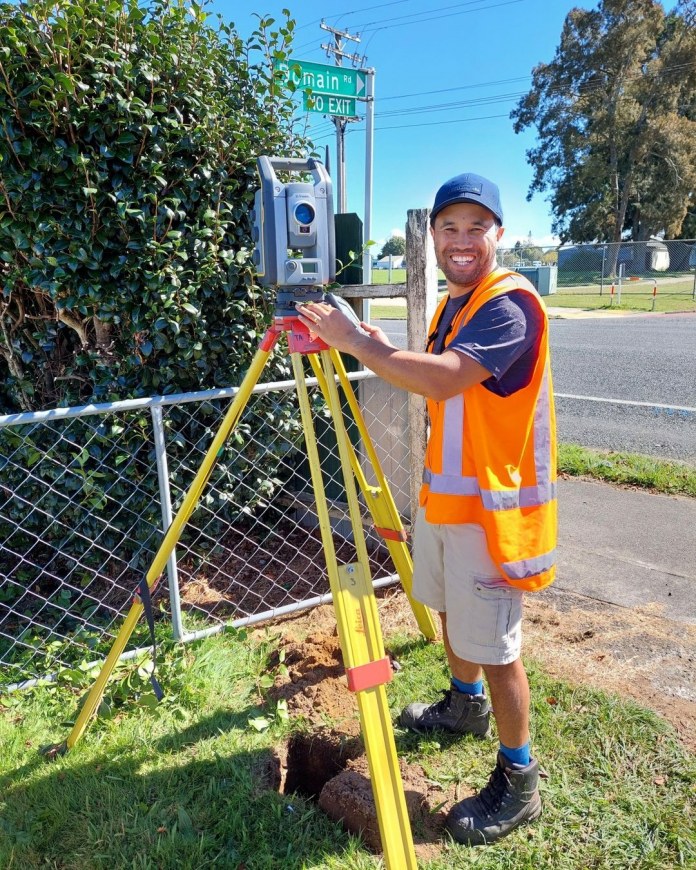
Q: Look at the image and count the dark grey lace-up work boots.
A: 2